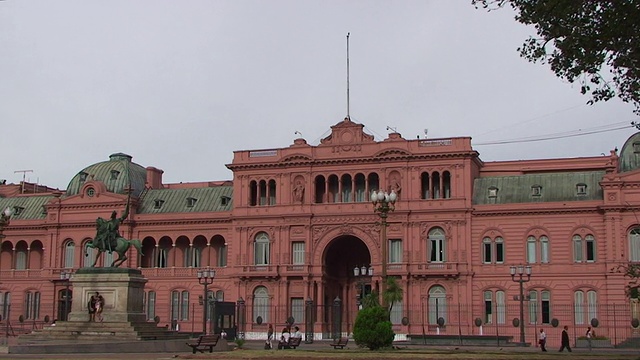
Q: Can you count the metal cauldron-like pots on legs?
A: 0